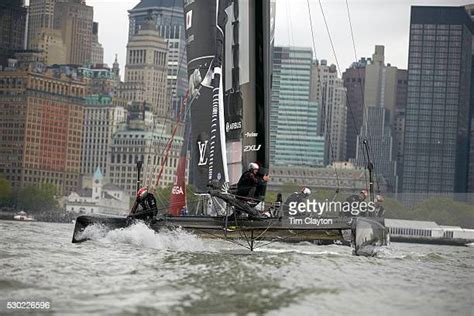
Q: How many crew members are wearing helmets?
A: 5